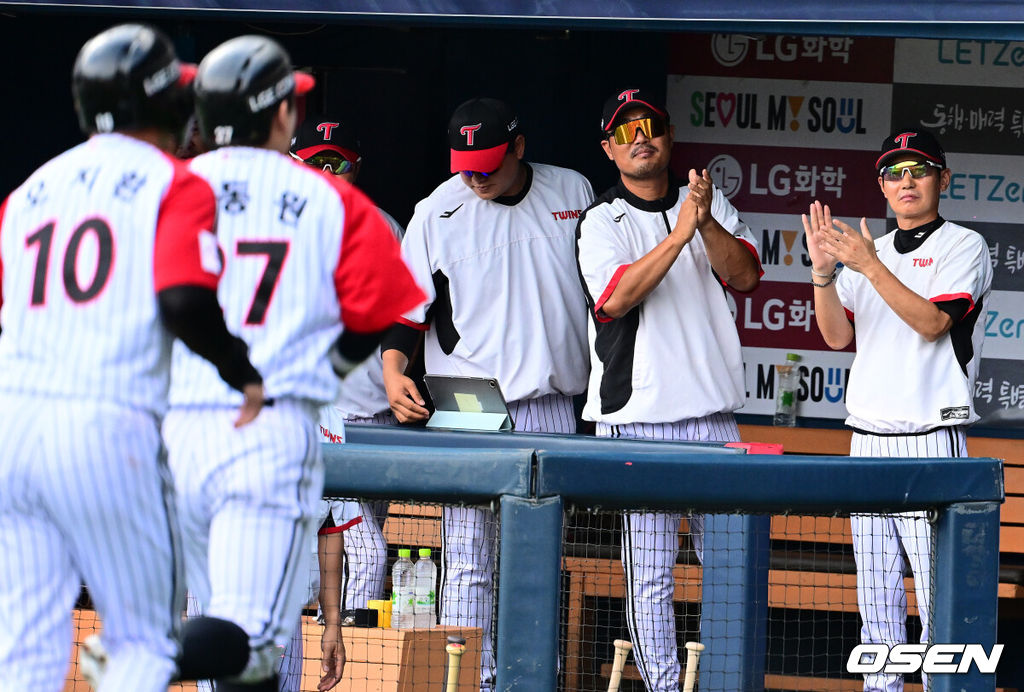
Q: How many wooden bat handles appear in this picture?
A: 3